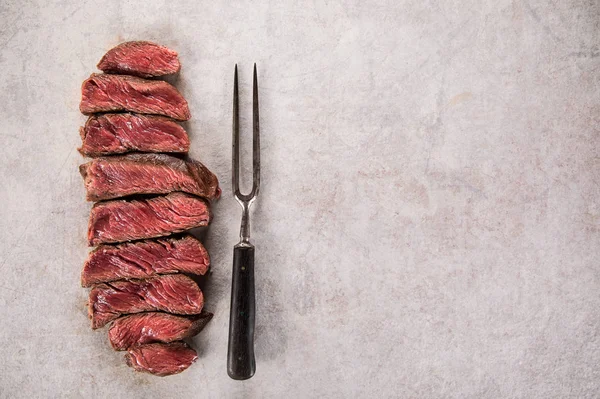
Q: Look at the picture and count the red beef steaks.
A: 9